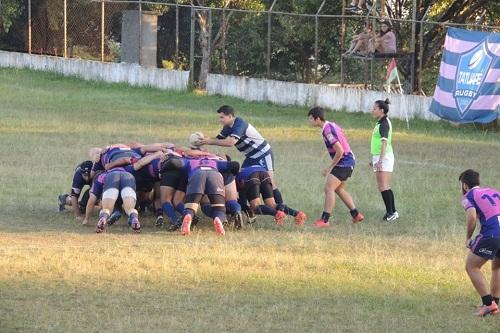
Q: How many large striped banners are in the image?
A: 1